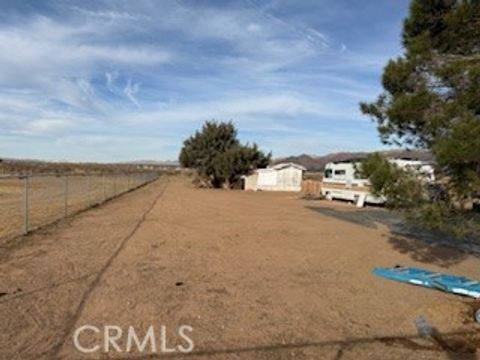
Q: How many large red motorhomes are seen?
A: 0